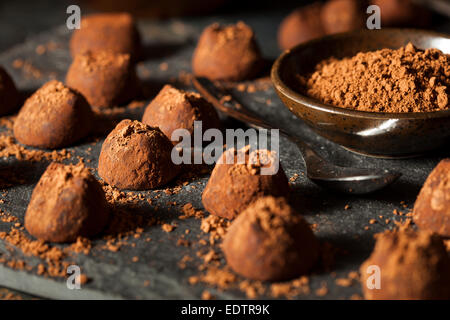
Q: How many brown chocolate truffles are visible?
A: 15